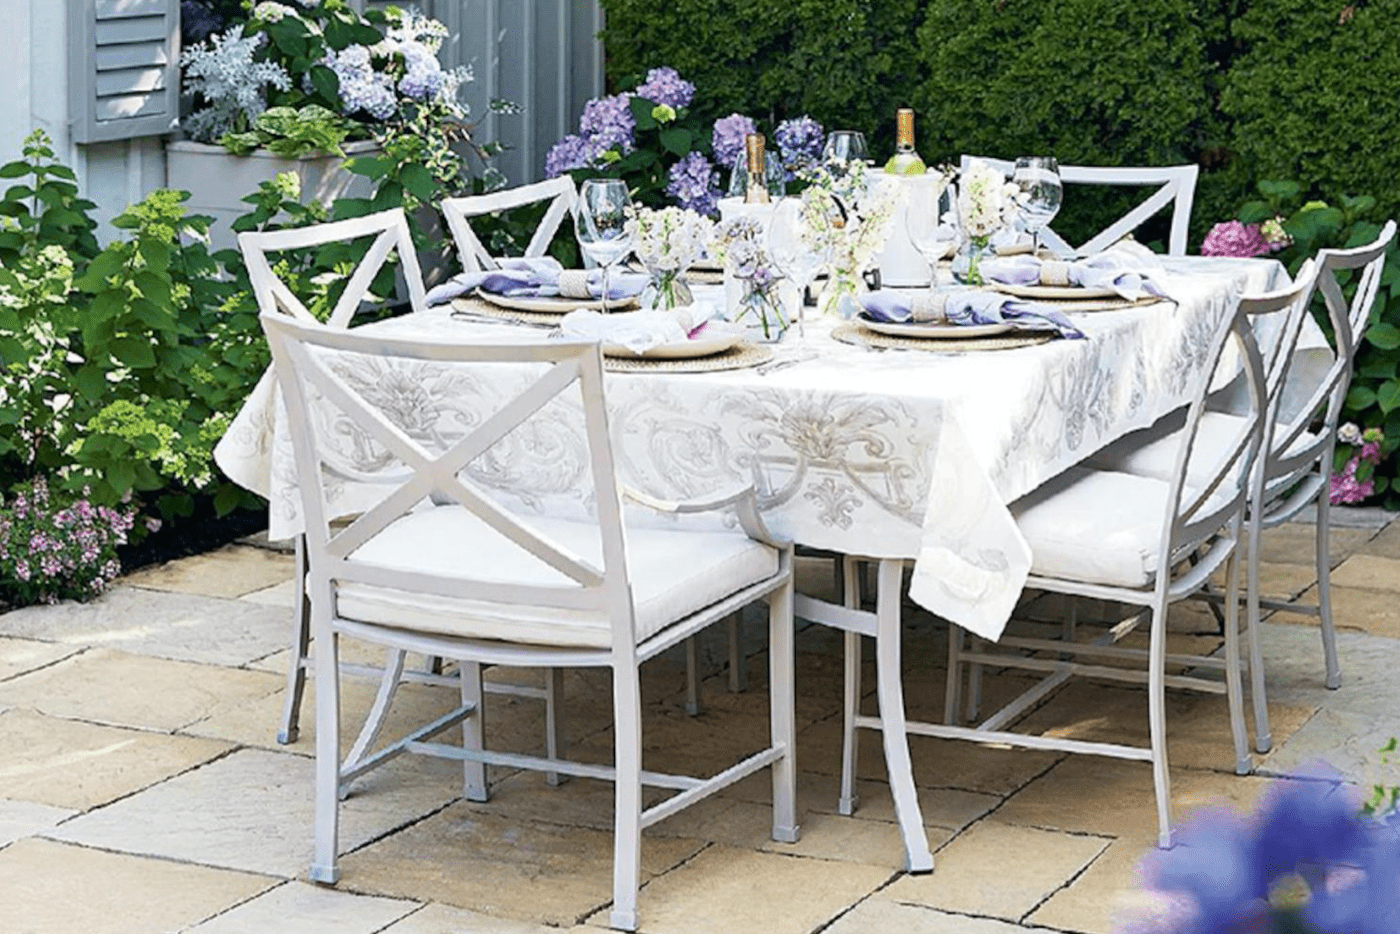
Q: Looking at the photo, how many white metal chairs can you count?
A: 6